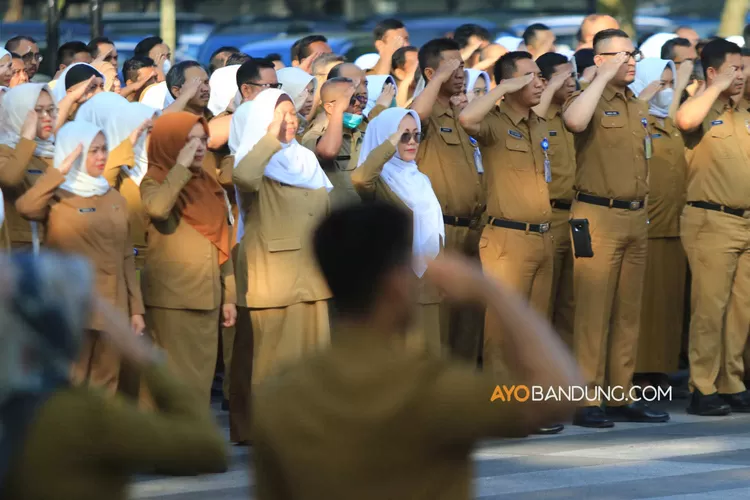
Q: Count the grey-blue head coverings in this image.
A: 1